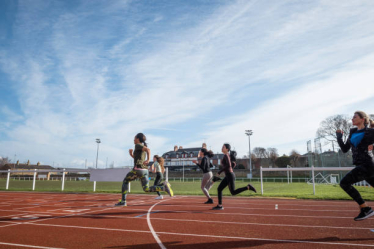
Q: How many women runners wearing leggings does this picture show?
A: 5